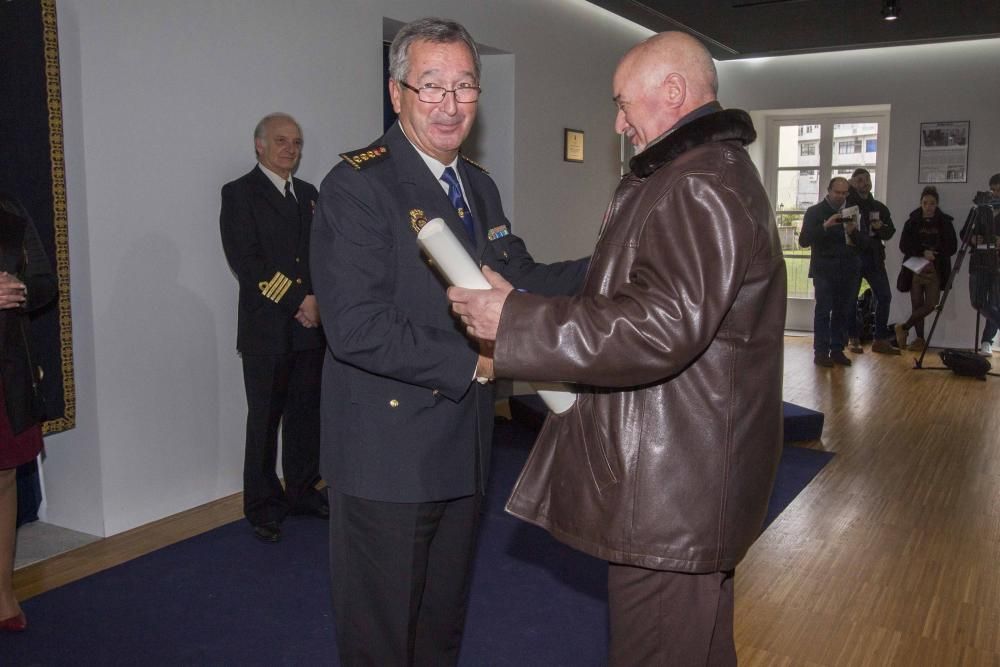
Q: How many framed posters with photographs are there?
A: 1